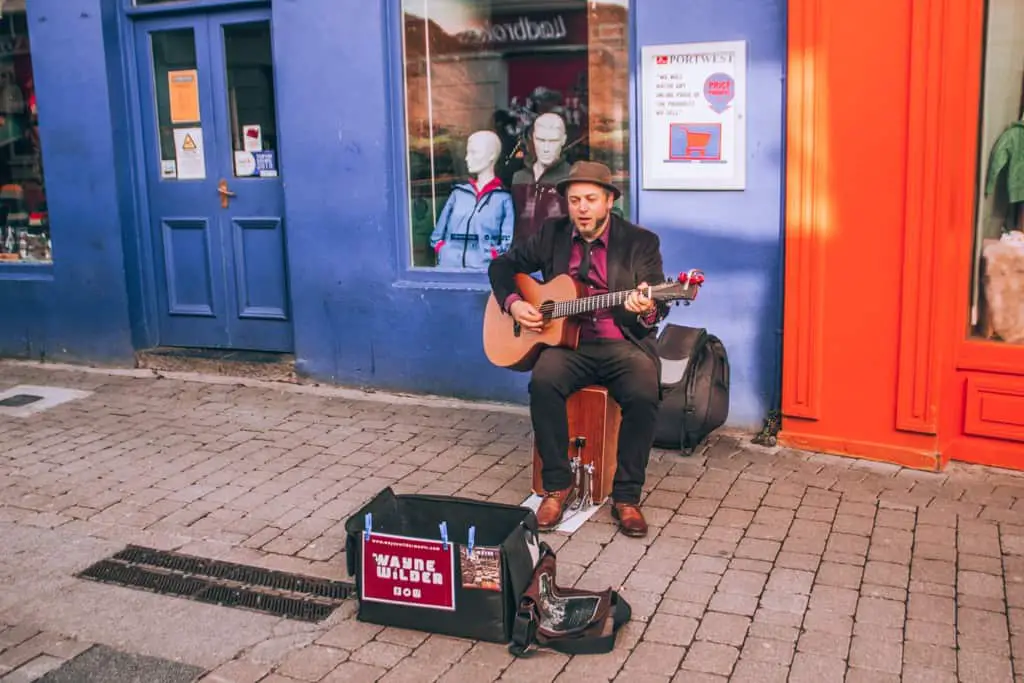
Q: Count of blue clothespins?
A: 3